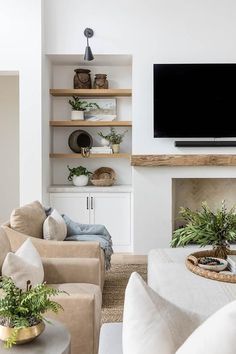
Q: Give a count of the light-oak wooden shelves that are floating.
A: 3